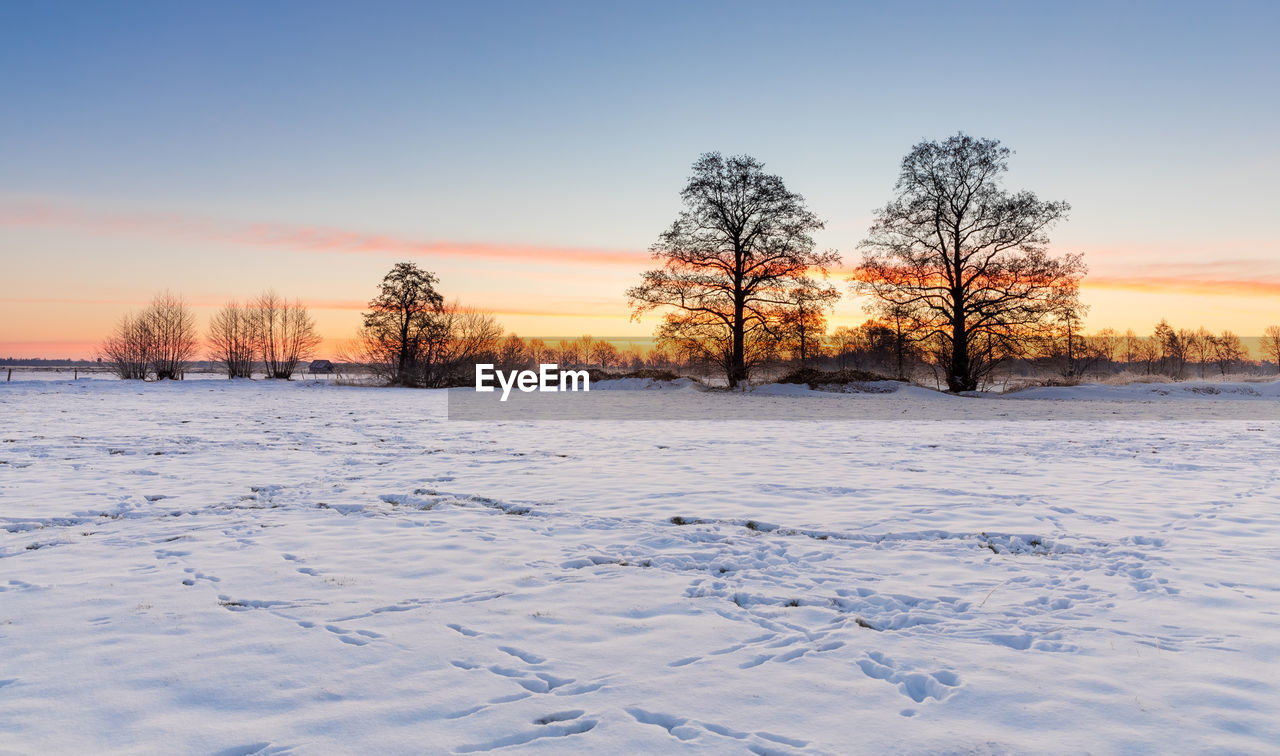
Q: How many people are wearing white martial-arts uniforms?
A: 0